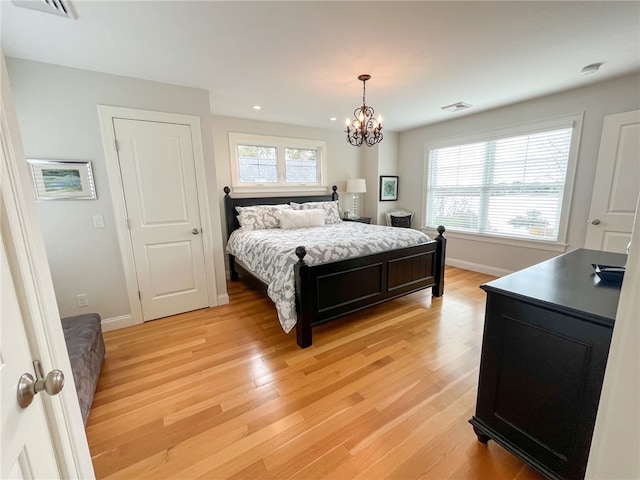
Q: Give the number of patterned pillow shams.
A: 2